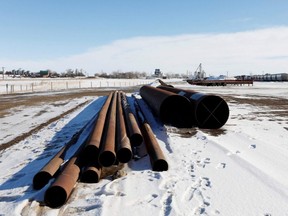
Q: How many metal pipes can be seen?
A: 10